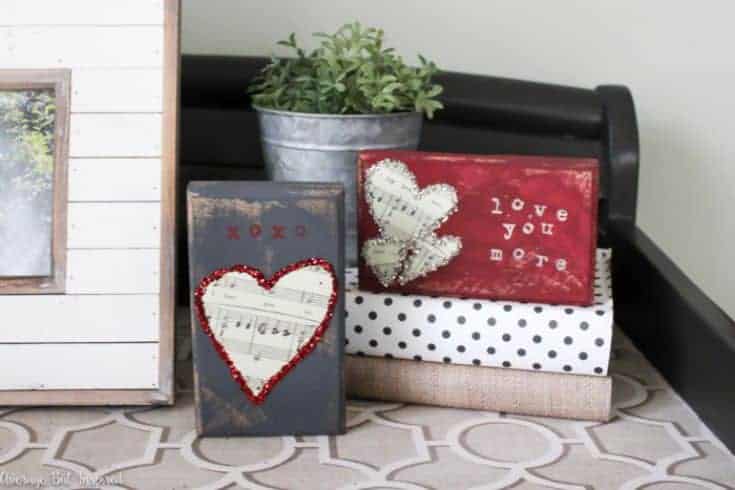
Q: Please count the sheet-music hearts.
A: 4